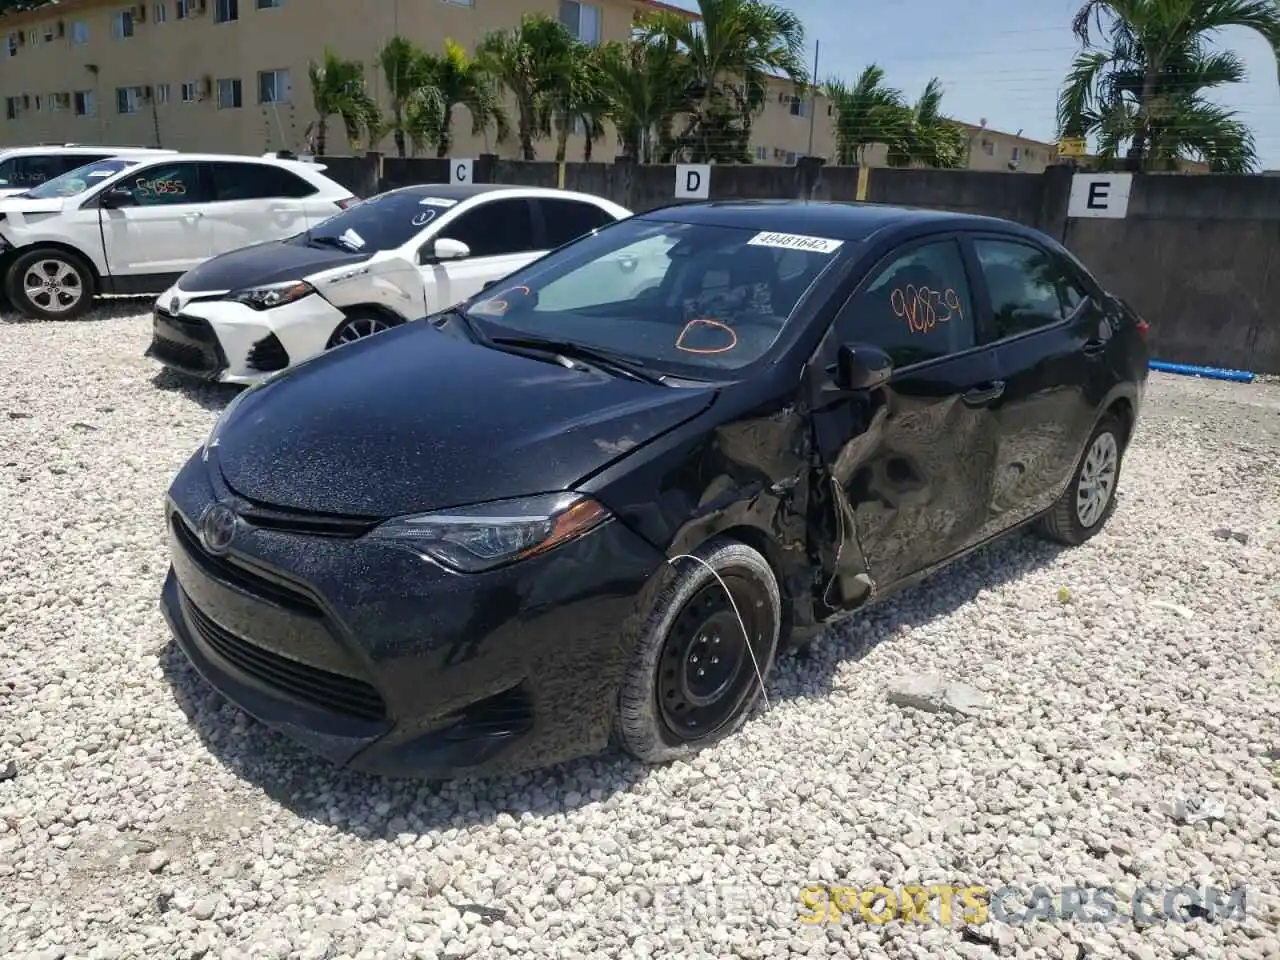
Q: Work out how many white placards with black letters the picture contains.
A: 3